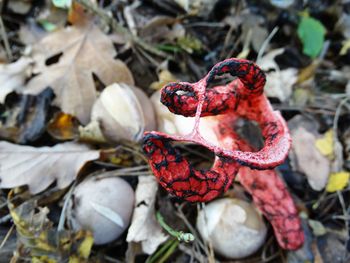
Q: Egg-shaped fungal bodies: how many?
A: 3